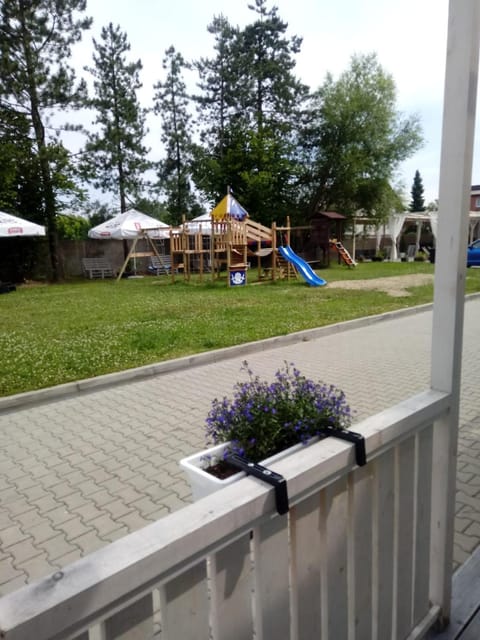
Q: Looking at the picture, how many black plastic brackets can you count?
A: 2